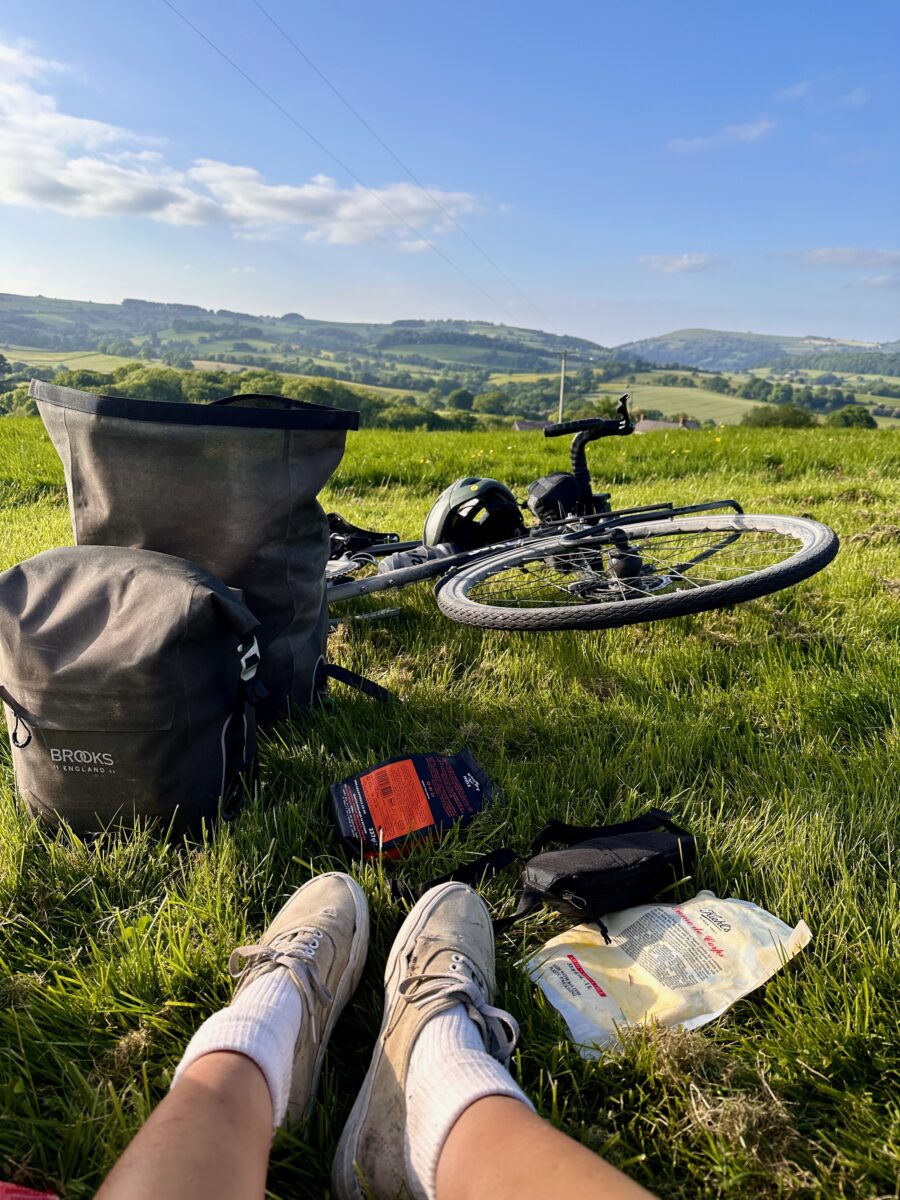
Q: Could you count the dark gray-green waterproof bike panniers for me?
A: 2